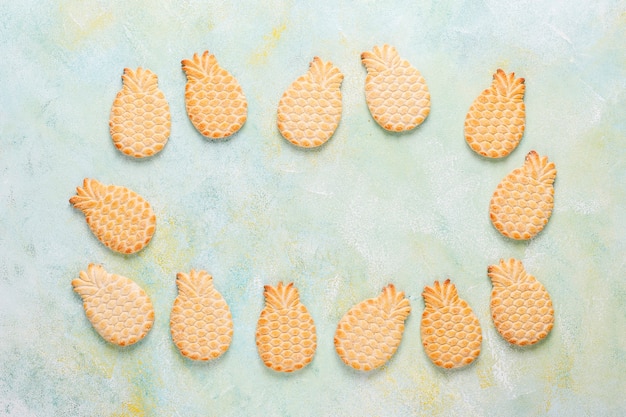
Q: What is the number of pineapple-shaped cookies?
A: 13